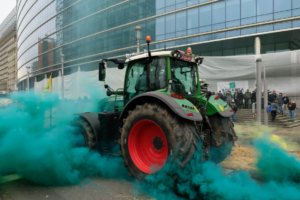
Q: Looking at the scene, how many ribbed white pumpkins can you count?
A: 0